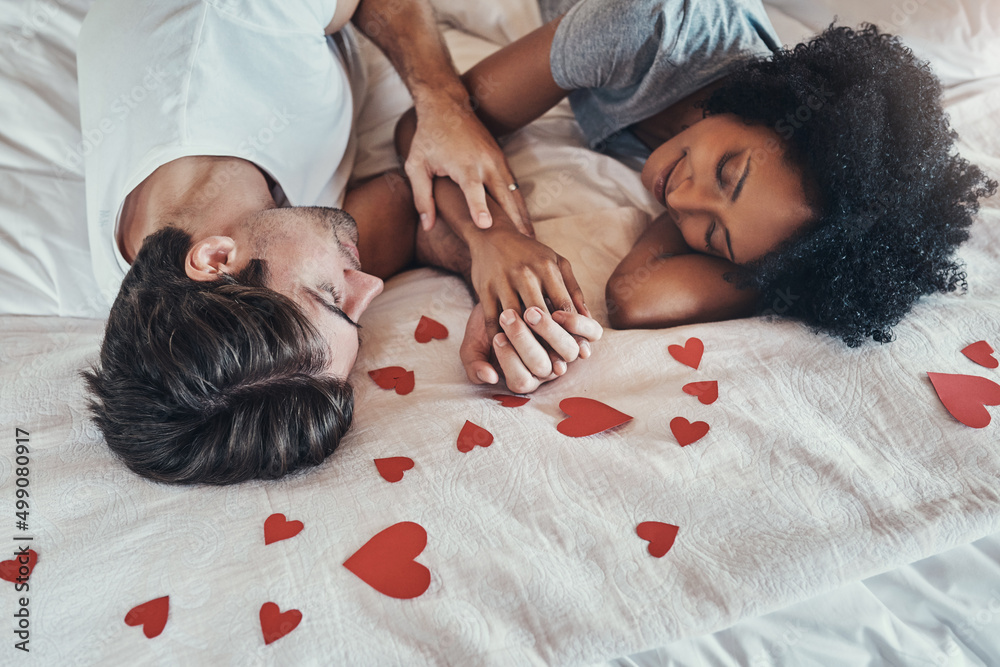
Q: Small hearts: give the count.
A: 15